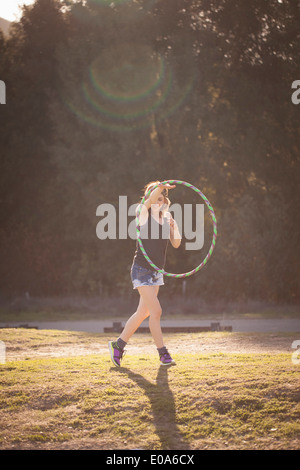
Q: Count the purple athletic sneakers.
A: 2